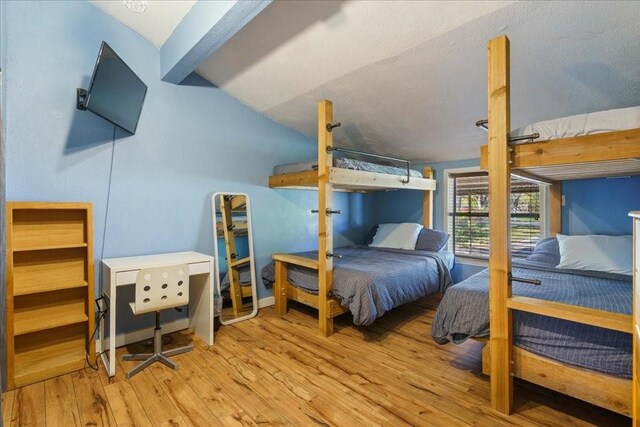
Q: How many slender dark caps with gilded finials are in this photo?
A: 0